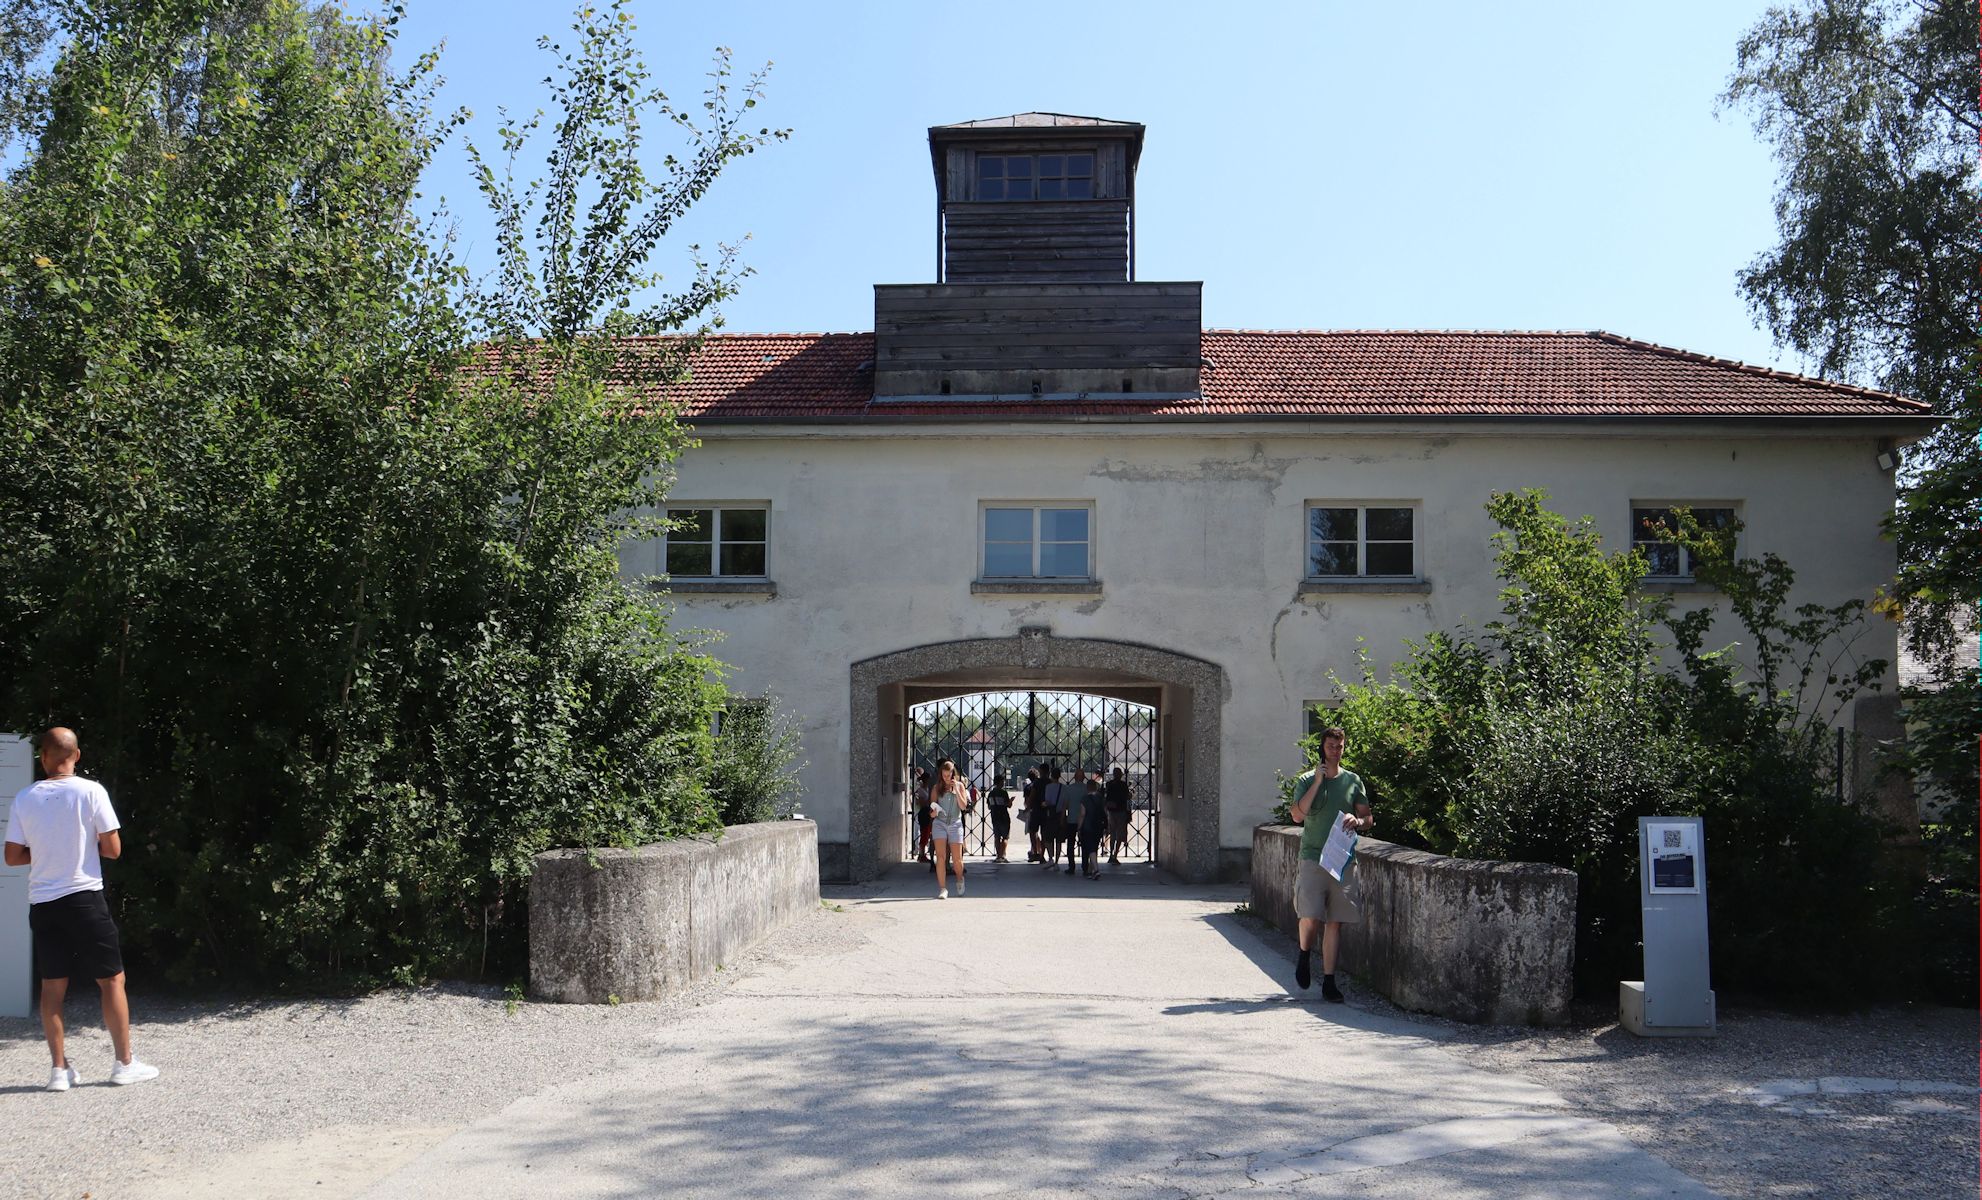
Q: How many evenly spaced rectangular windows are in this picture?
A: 4